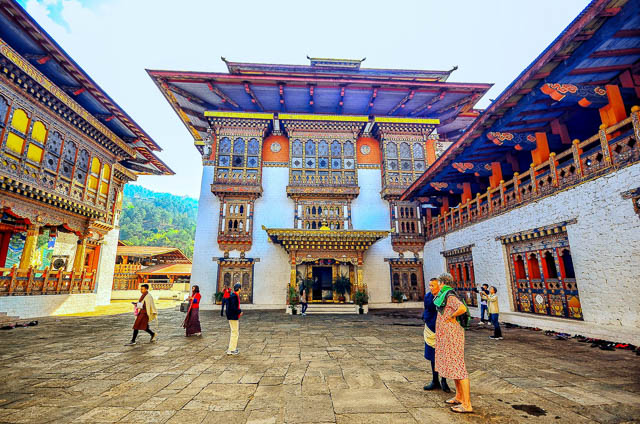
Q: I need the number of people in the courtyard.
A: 9